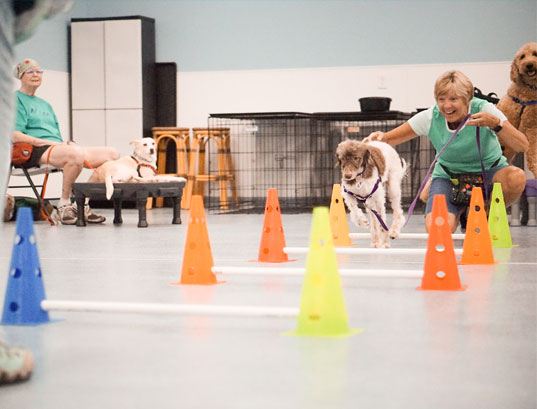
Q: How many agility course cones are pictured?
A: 8